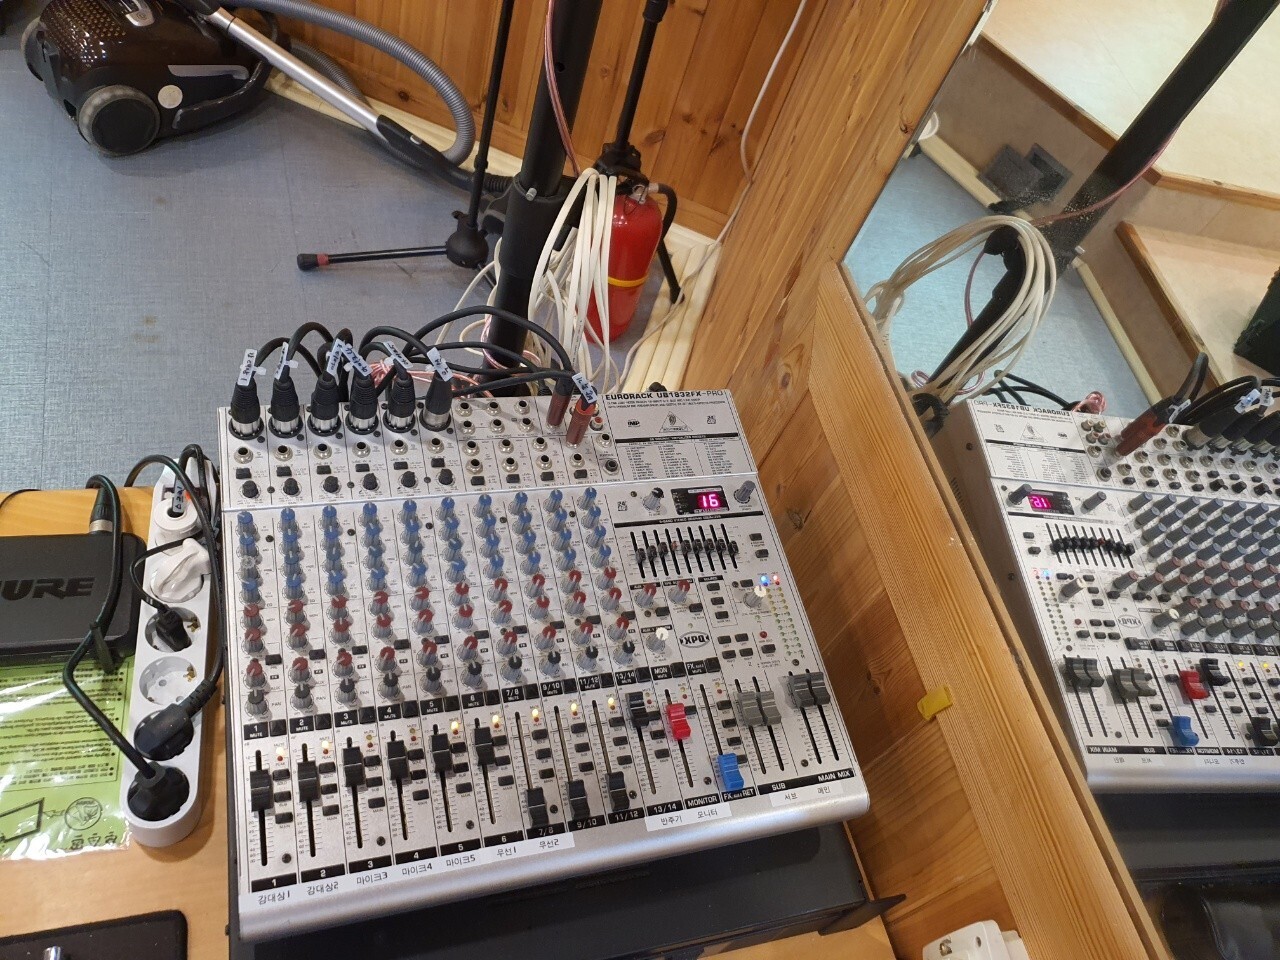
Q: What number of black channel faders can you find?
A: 10